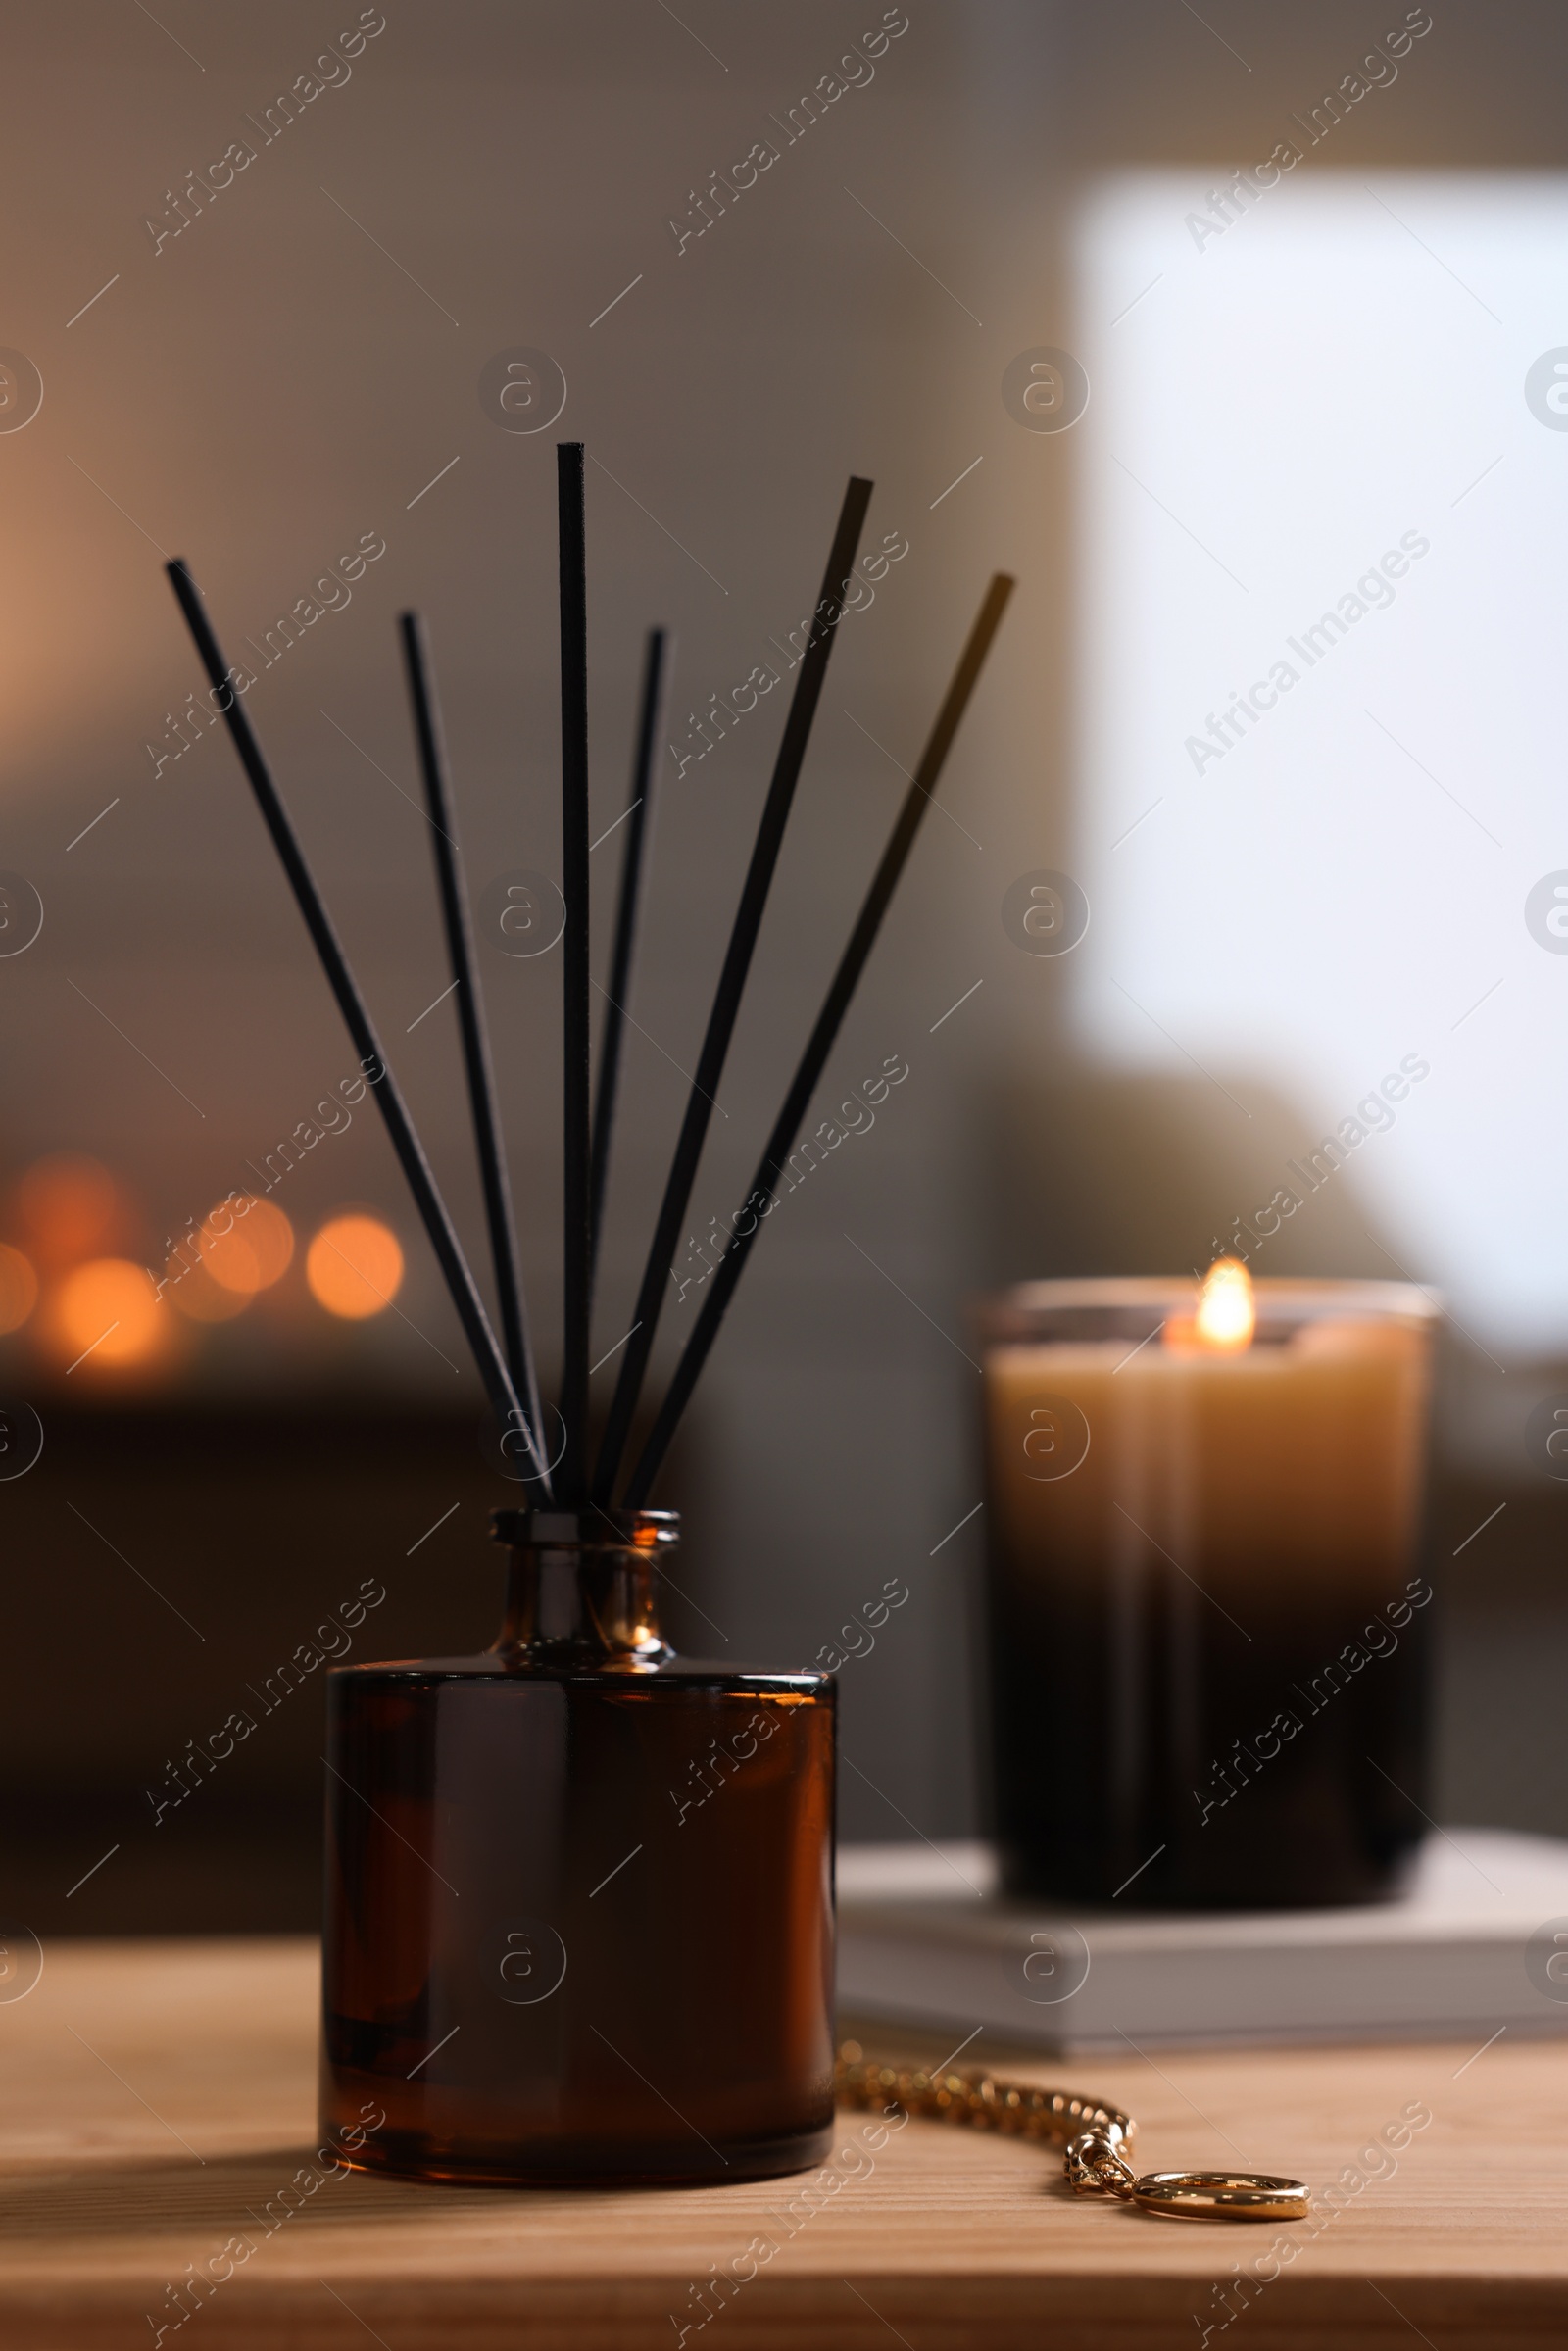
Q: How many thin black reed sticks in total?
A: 6